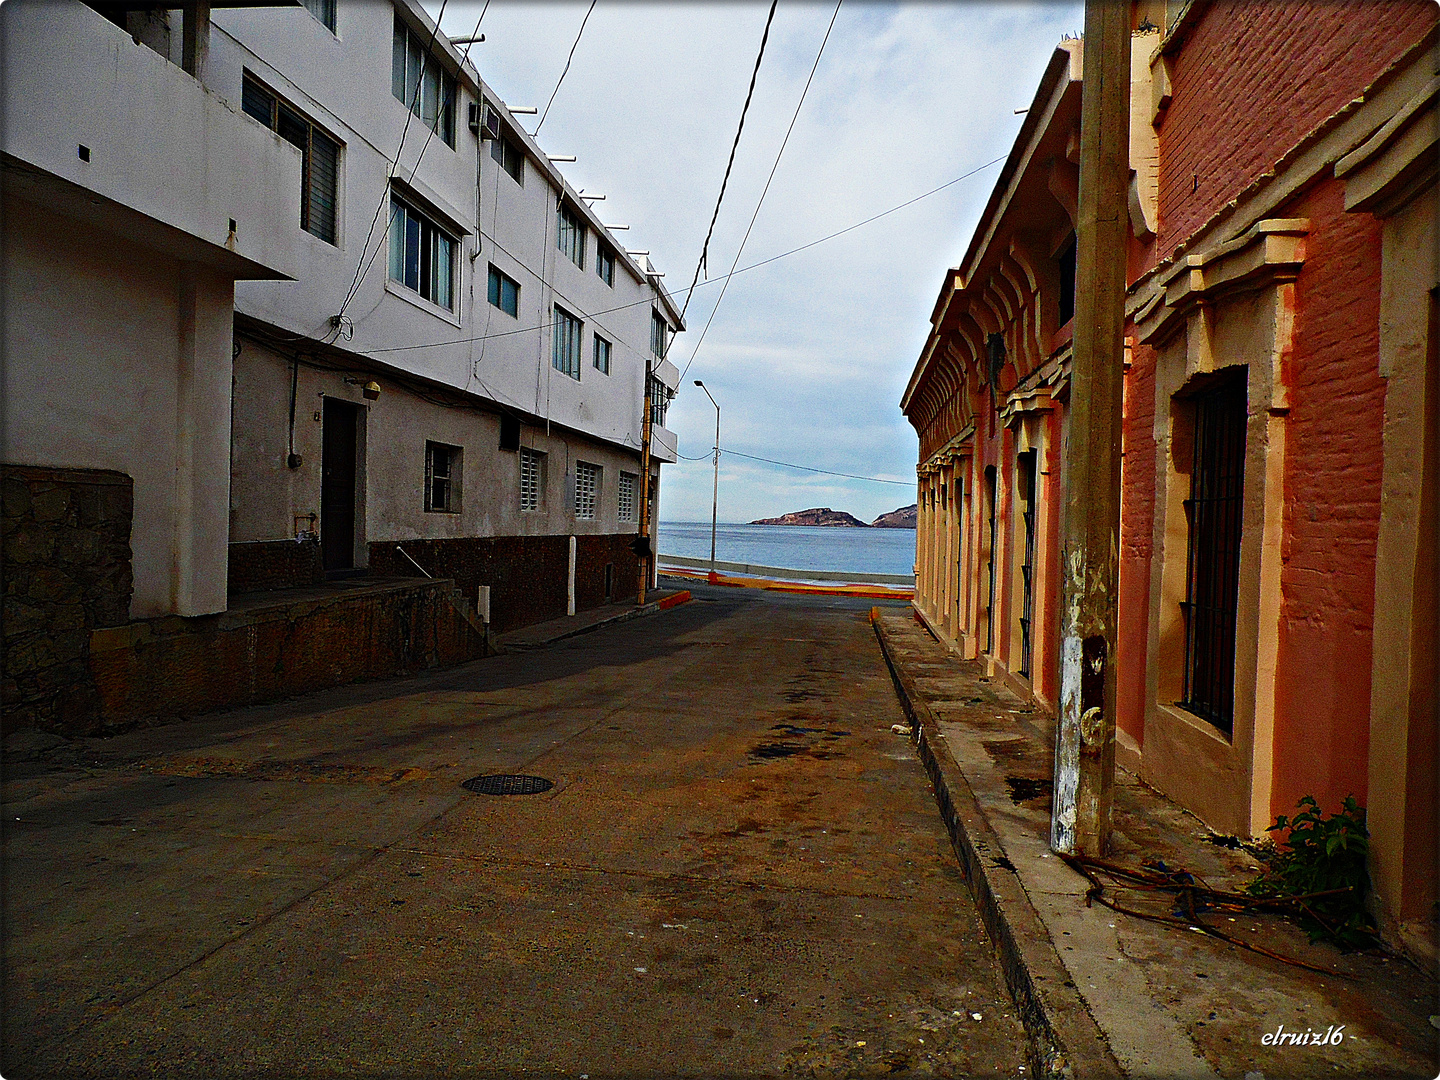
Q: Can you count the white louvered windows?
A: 3